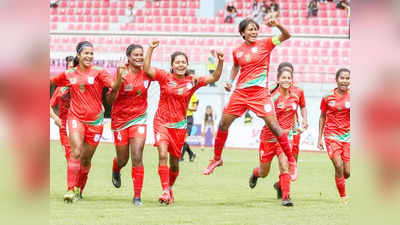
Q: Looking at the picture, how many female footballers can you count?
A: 8